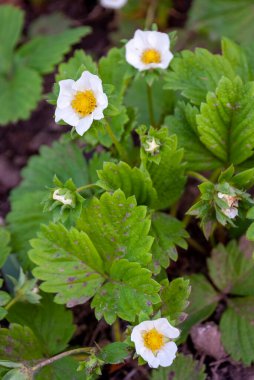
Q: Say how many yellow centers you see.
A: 3